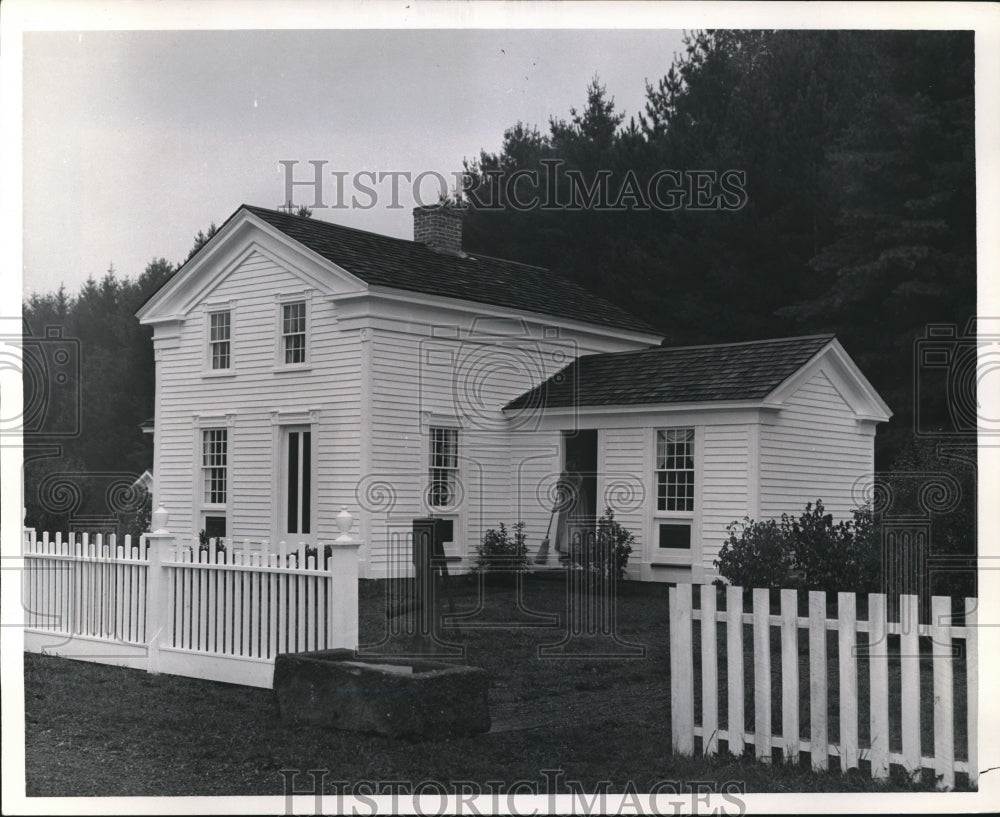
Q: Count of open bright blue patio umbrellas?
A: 0